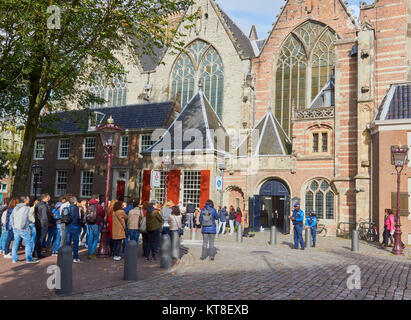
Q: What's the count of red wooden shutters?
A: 3